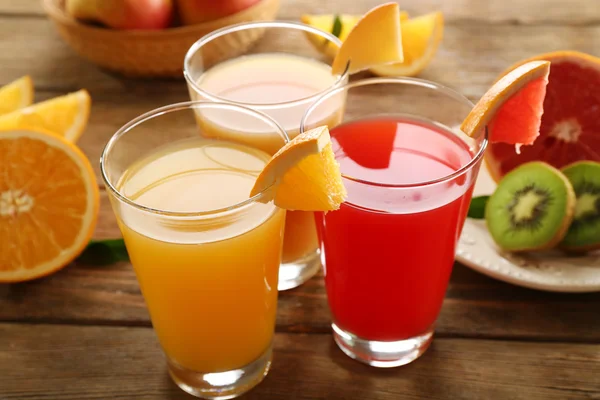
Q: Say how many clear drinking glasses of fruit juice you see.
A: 3